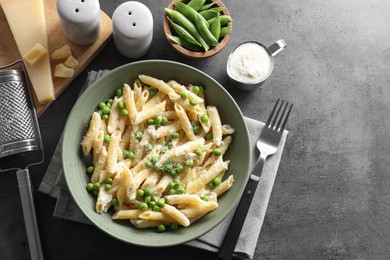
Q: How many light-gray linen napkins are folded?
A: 1